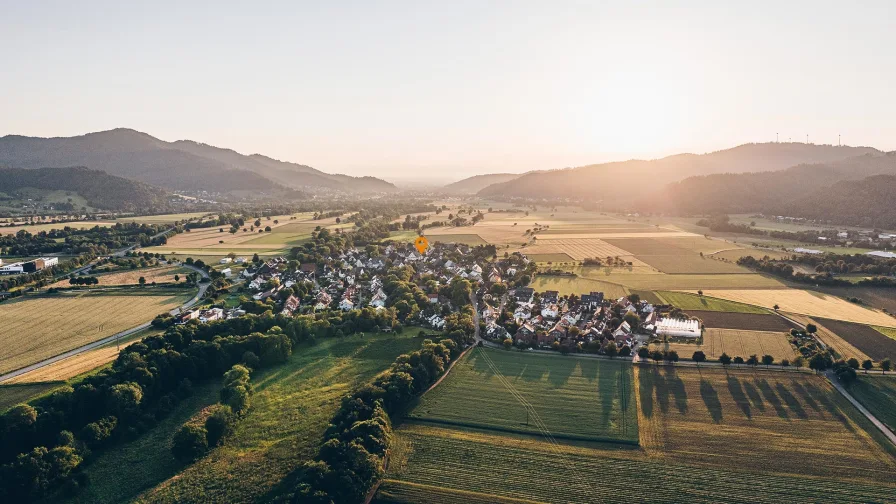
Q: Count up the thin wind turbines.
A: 4